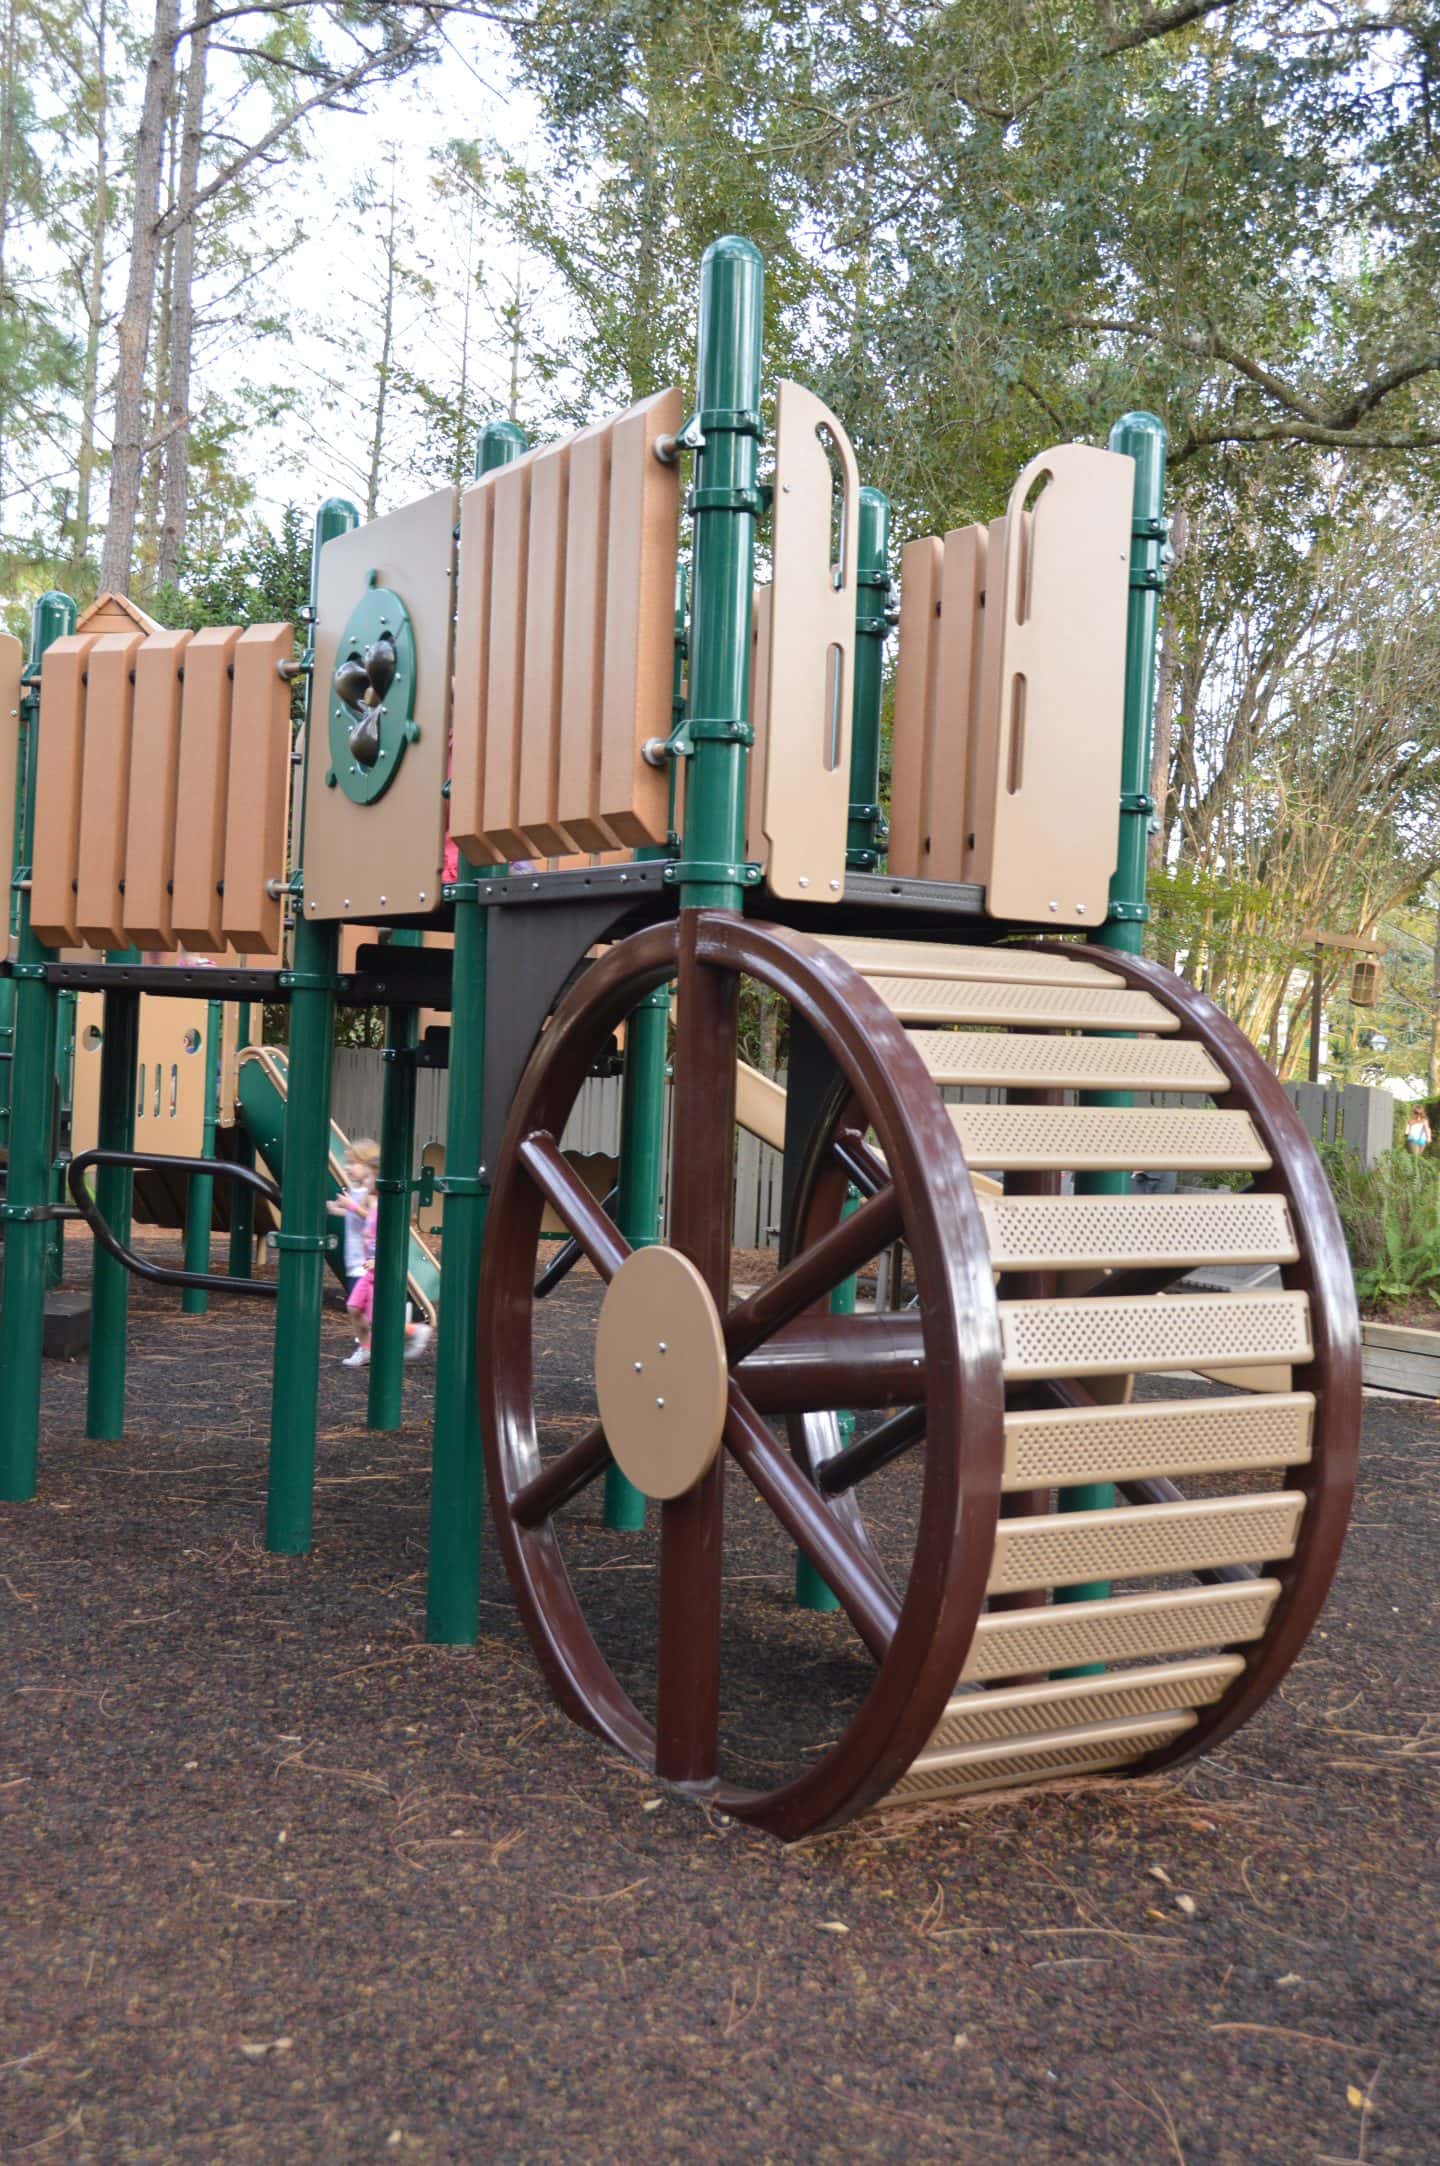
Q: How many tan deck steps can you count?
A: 11